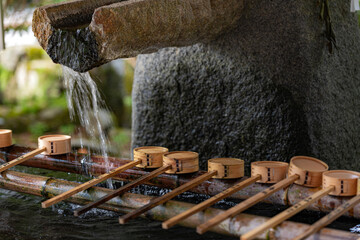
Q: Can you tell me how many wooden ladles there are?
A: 9